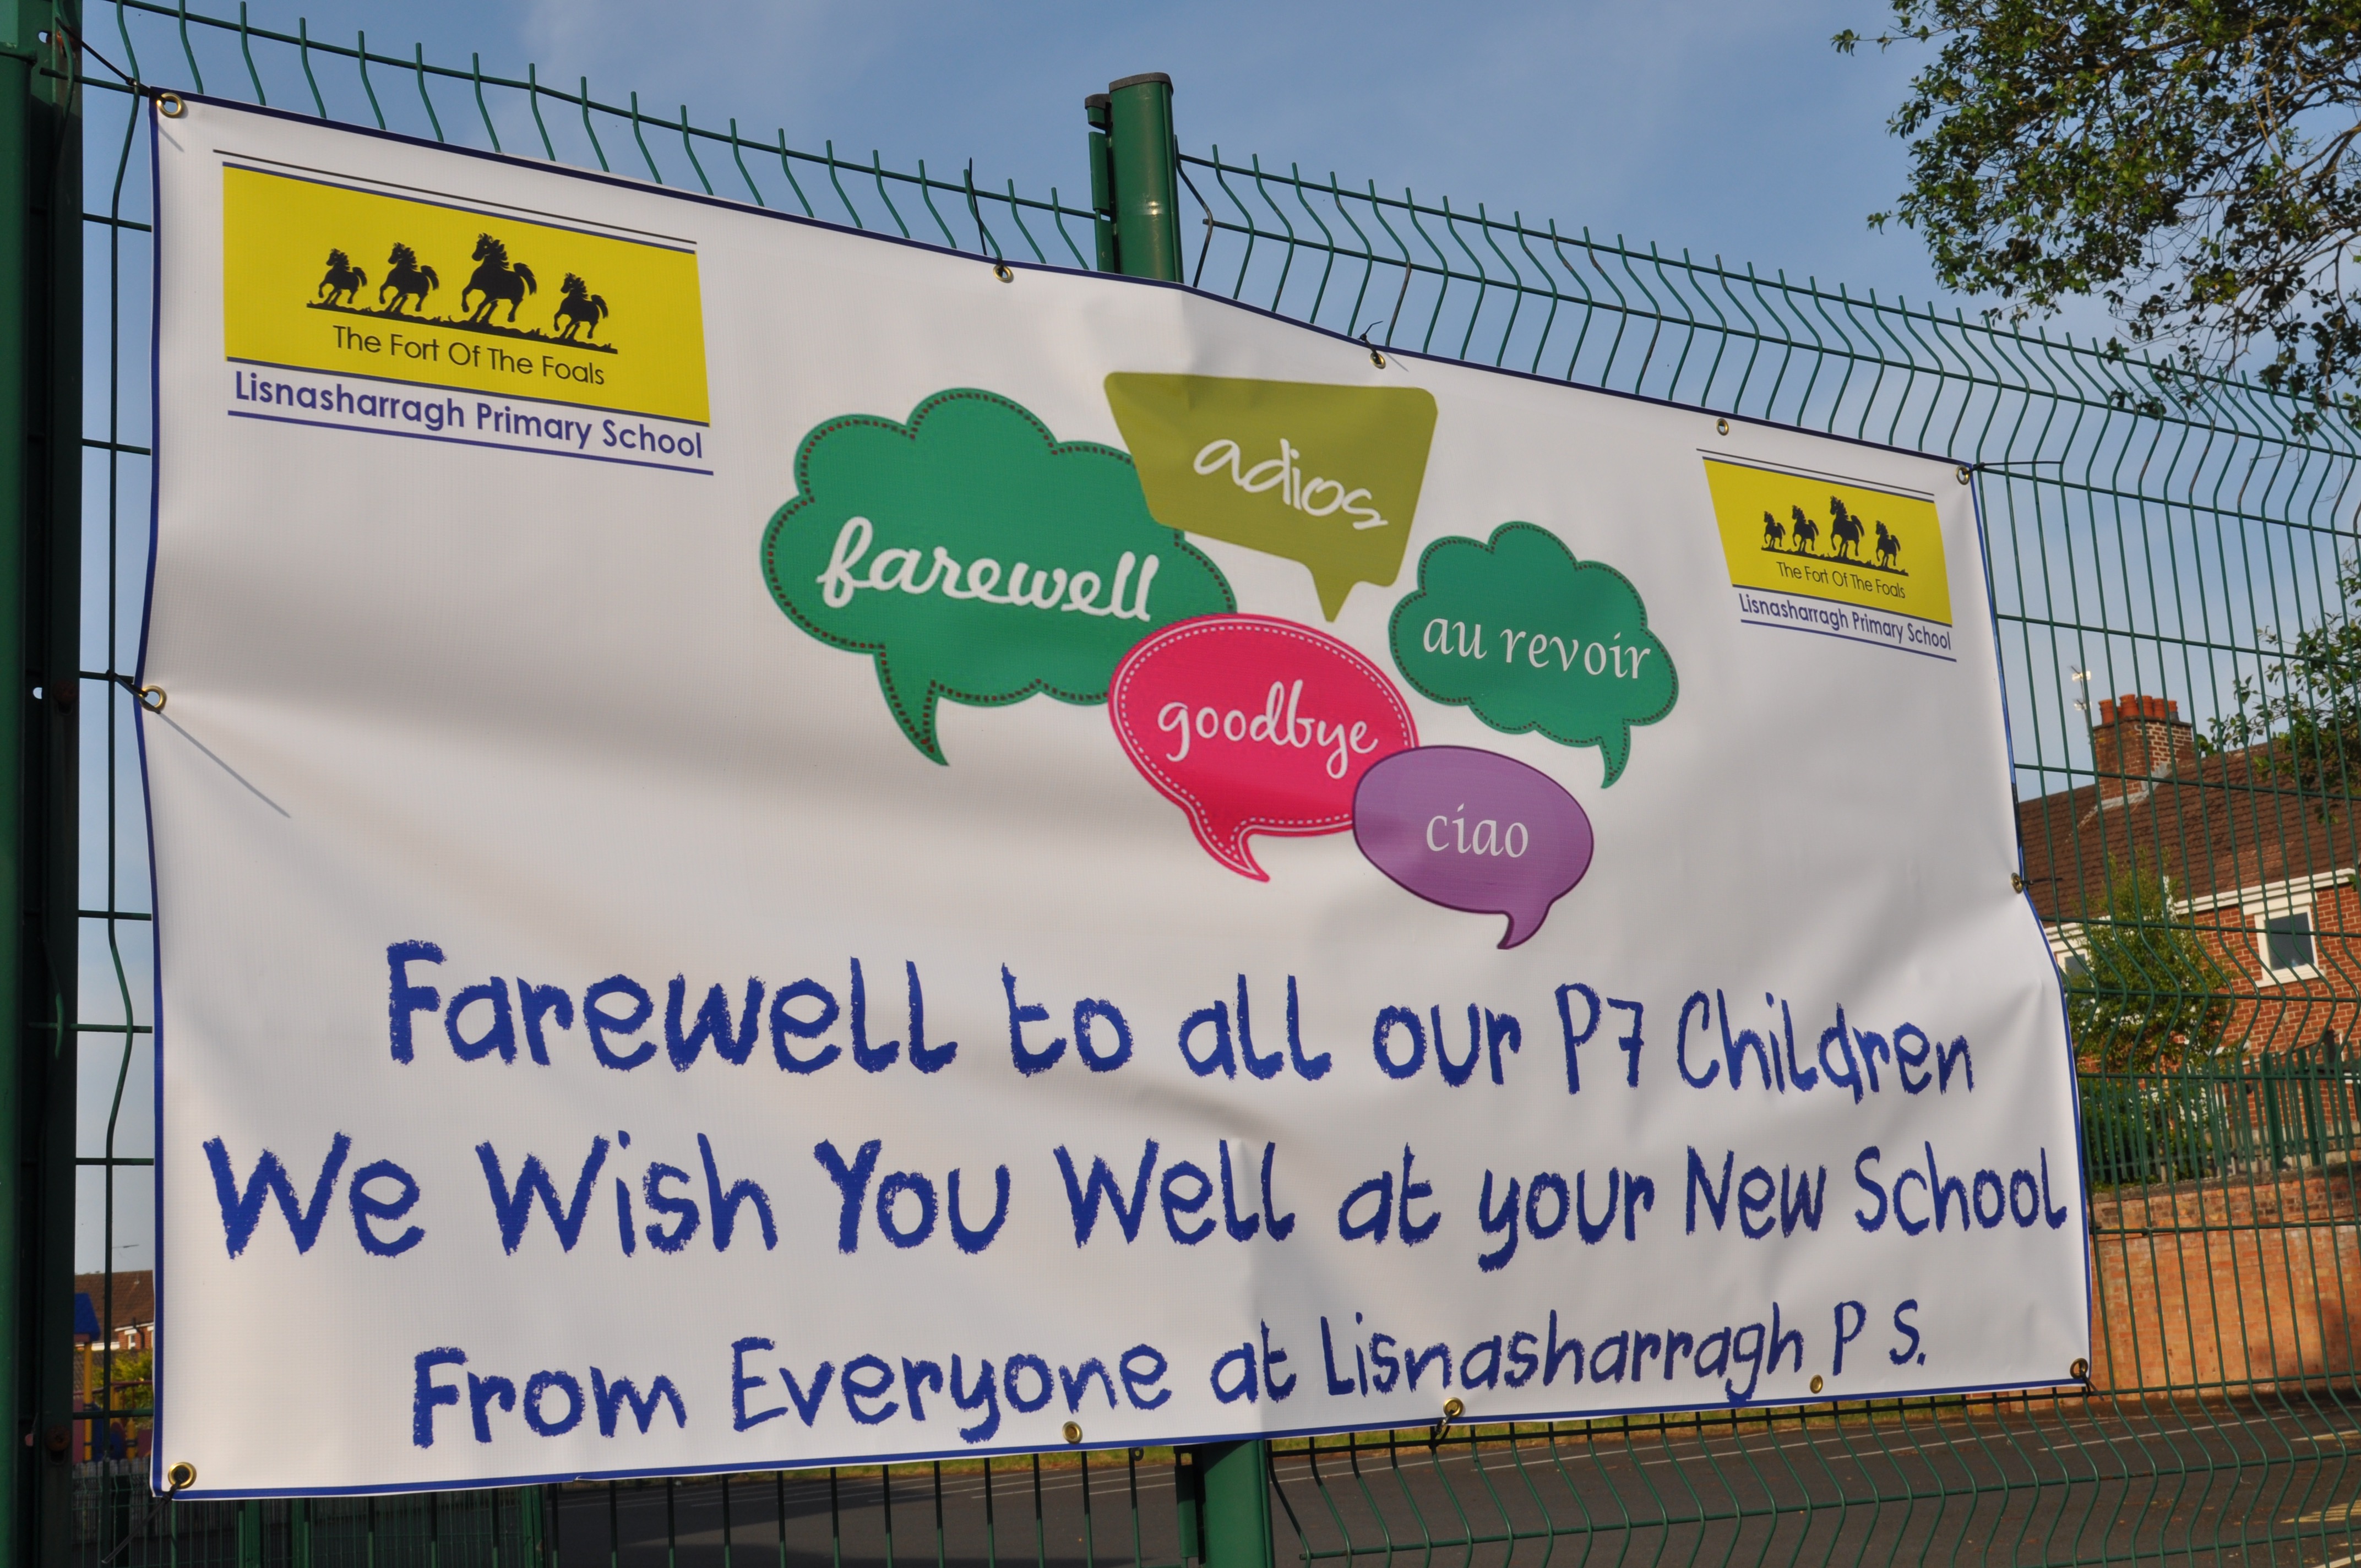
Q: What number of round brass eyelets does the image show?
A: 12